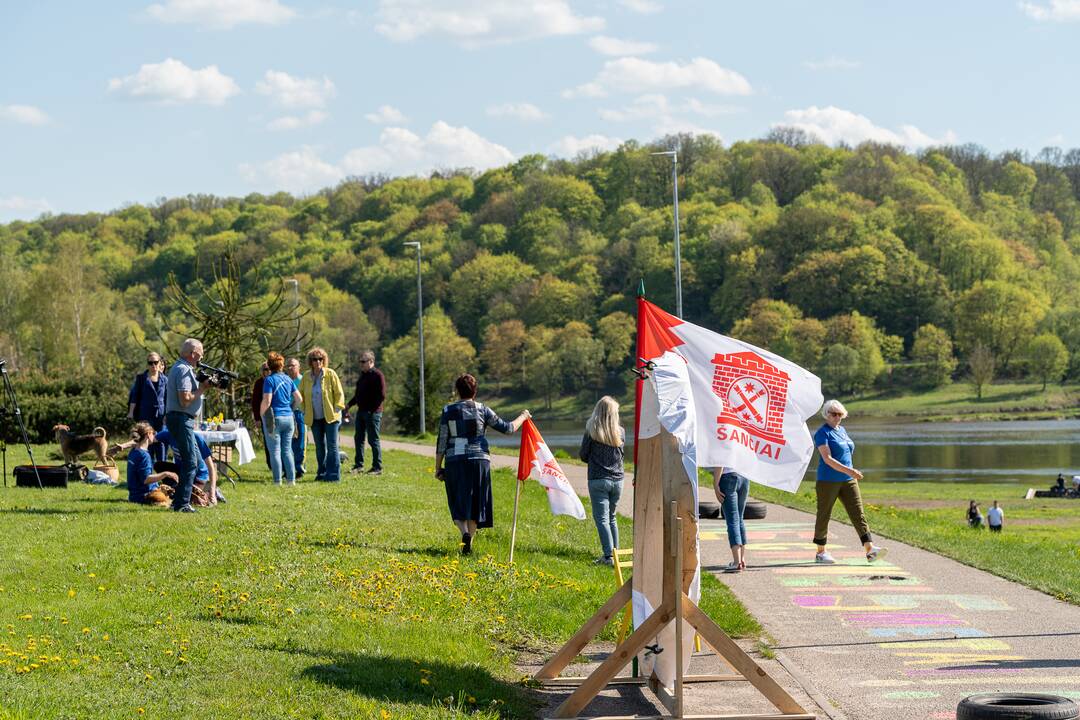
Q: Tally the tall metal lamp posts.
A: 3